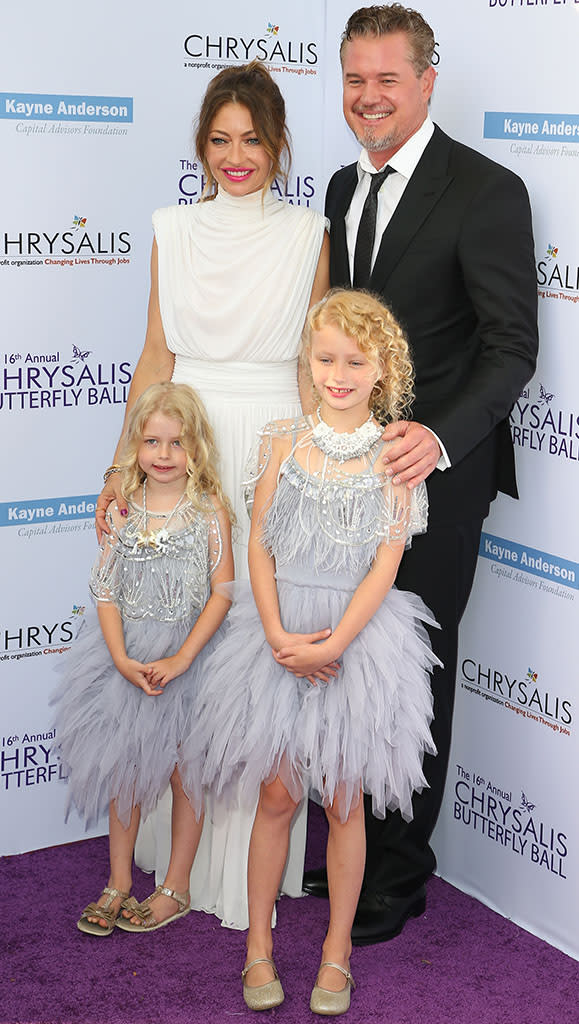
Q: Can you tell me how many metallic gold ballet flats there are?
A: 2